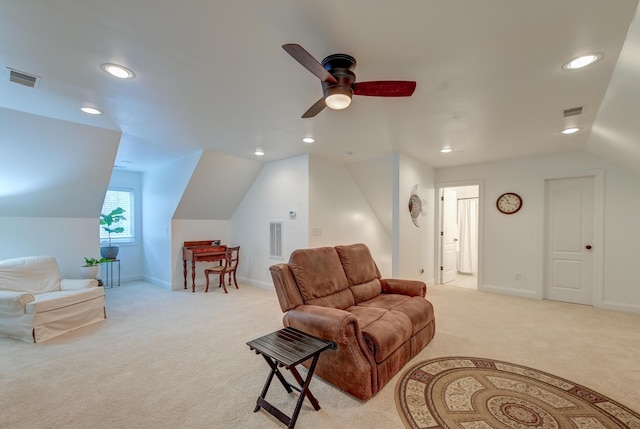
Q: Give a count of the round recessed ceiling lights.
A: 7